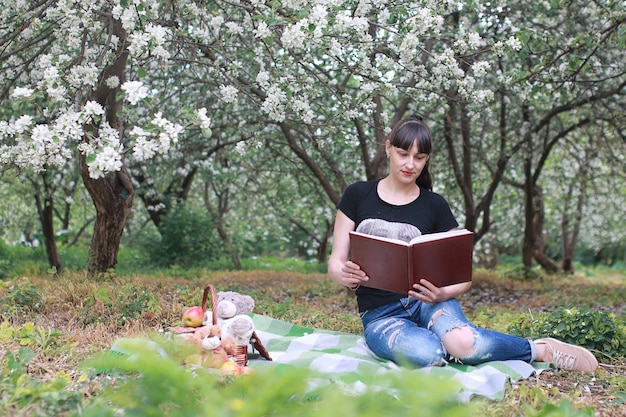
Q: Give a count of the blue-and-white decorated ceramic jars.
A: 0